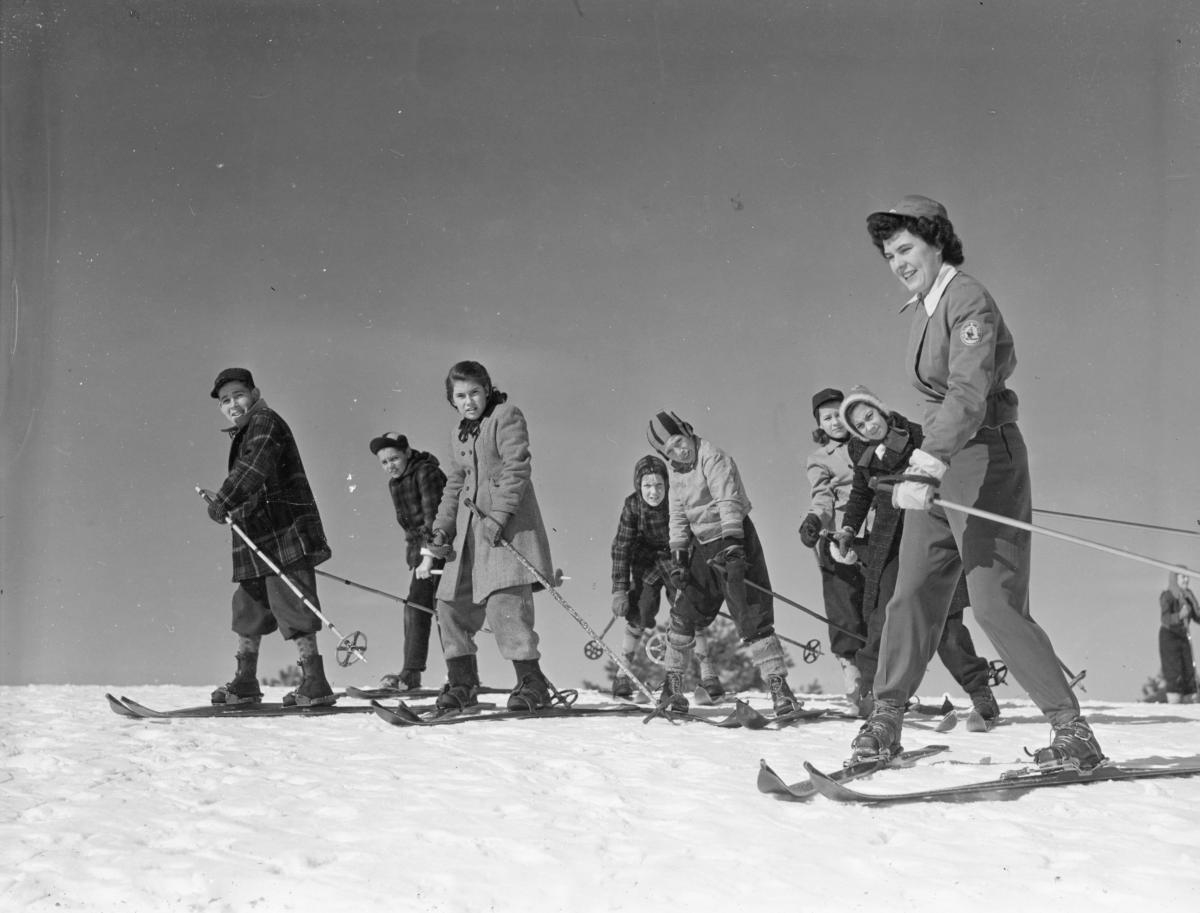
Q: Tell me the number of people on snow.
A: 9